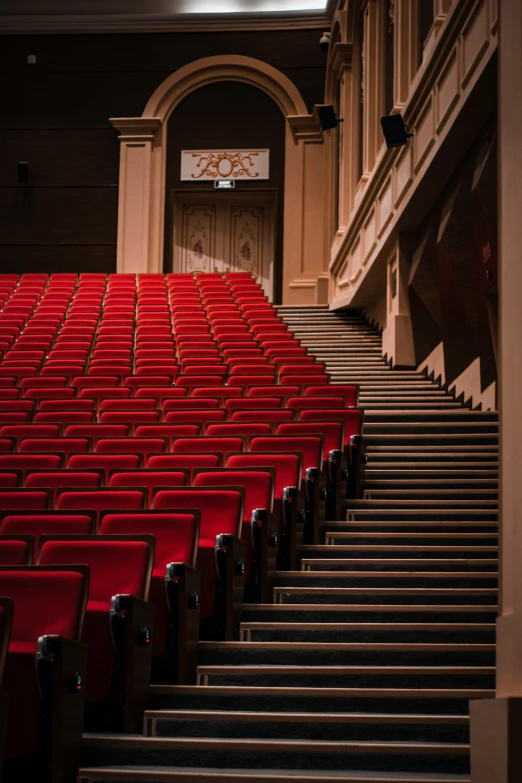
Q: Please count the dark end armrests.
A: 9